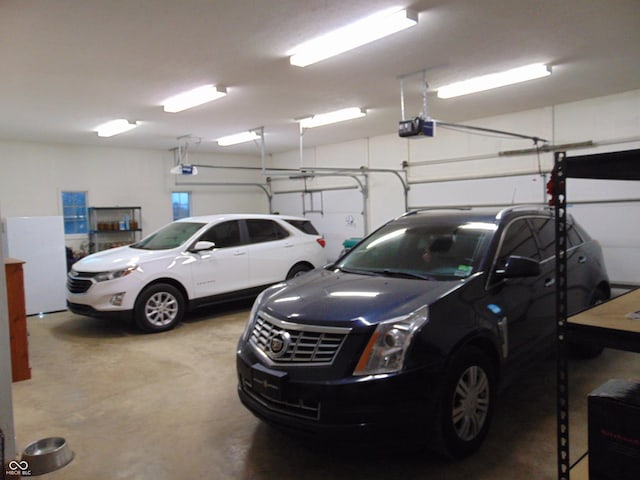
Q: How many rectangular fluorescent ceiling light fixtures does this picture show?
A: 6